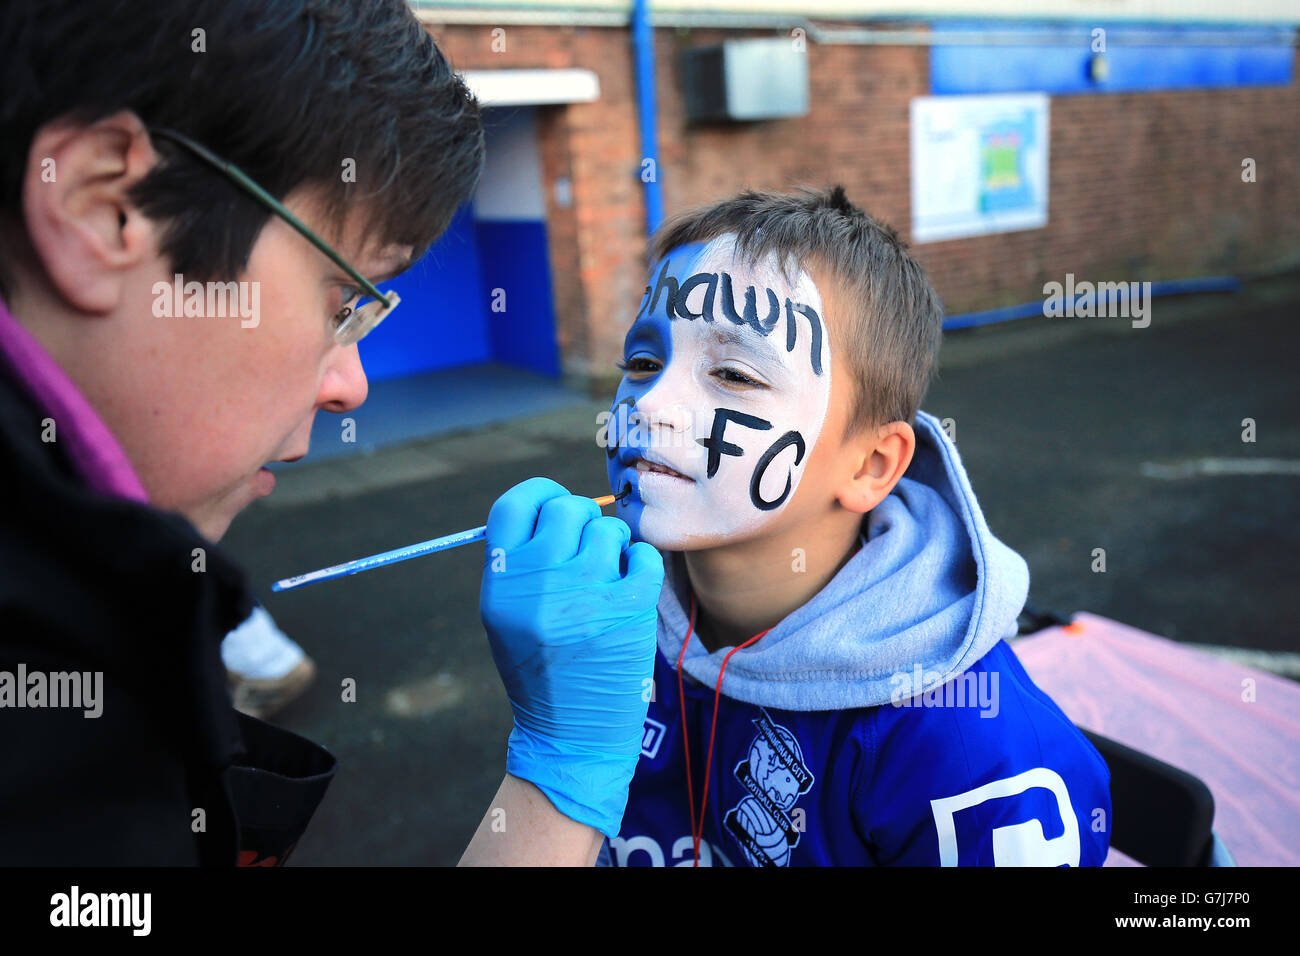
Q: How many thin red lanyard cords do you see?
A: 2